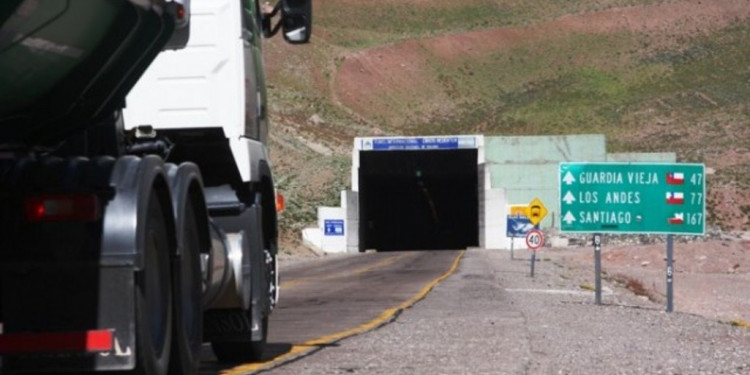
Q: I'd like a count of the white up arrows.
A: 3